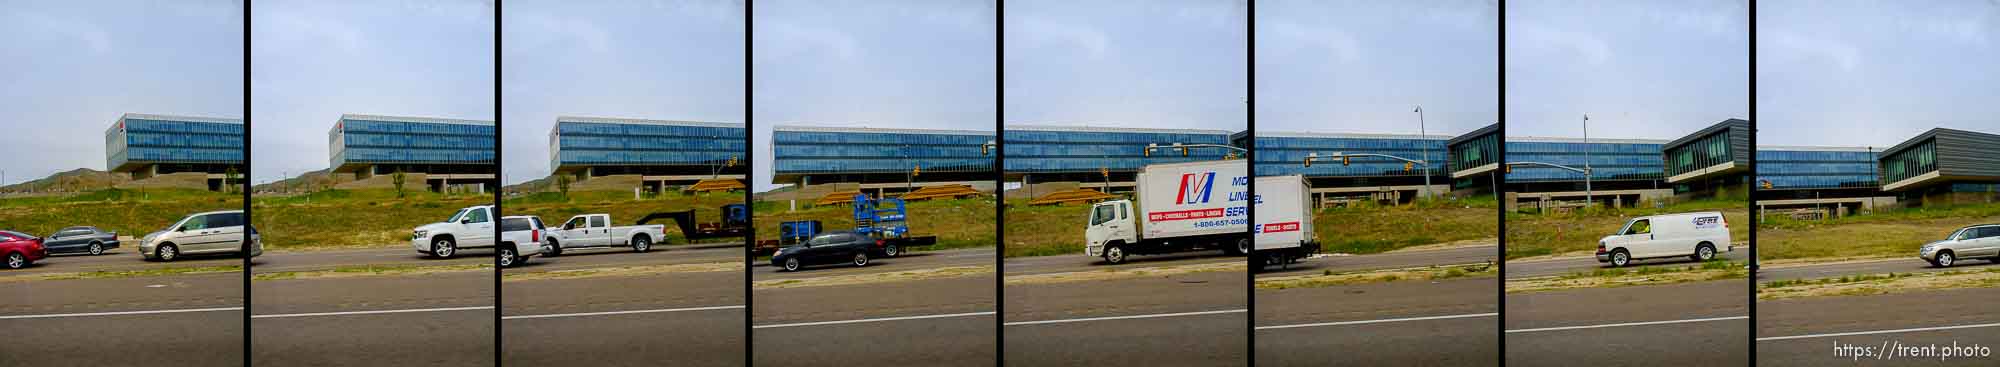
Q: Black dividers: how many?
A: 7